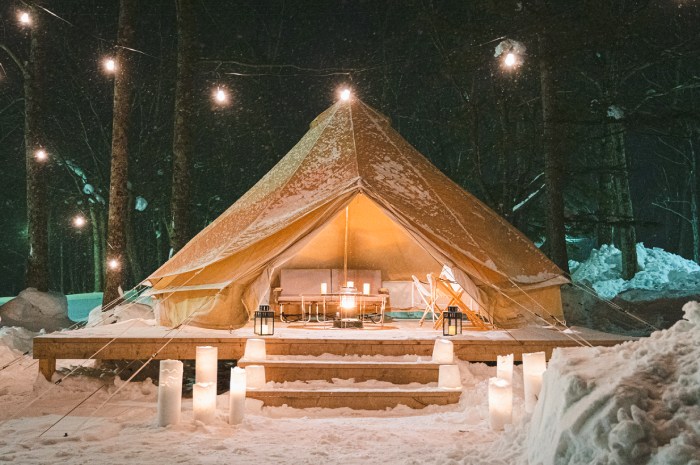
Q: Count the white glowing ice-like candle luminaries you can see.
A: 11